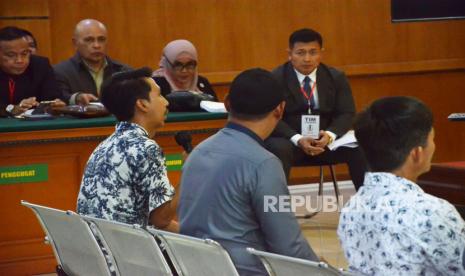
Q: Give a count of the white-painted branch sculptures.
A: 0